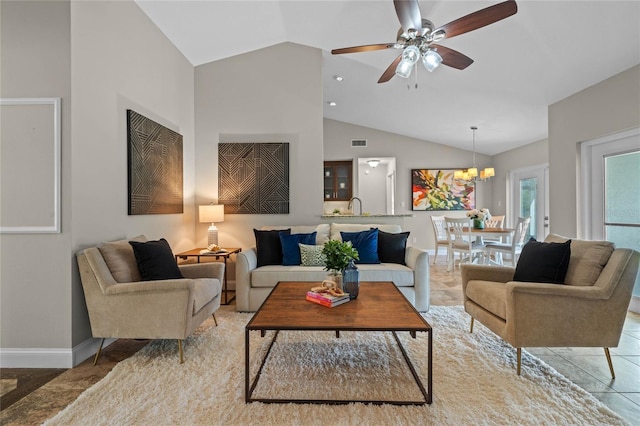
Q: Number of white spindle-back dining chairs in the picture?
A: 4